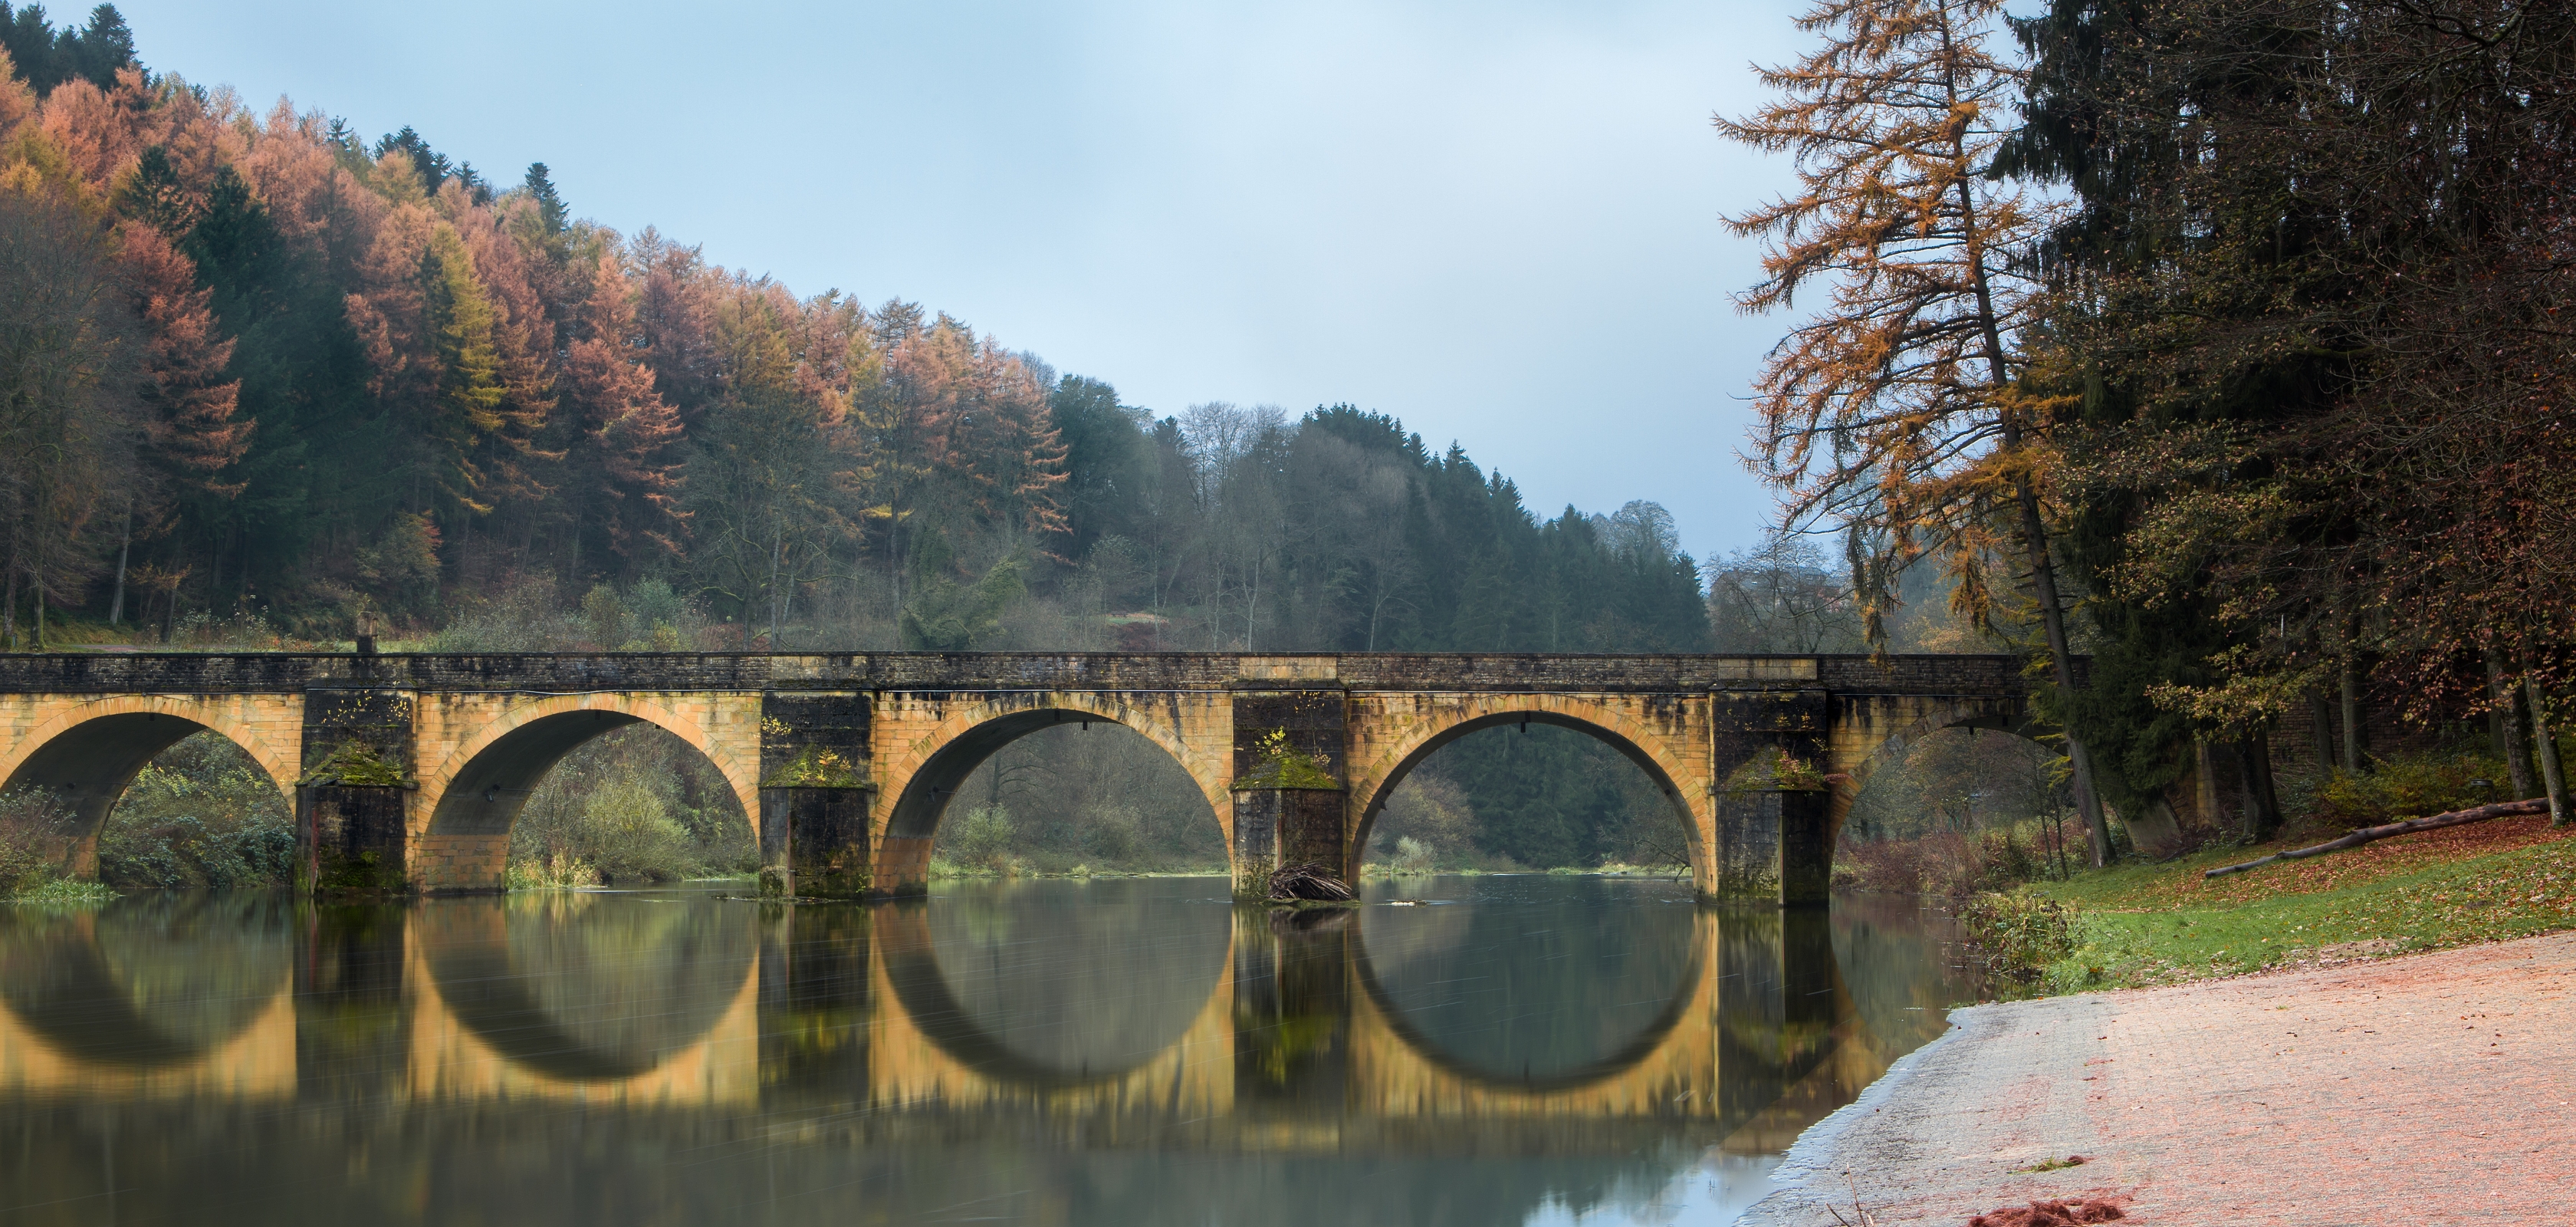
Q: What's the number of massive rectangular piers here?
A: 4